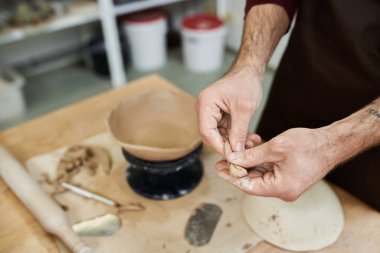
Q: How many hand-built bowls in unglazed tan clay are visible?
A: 1